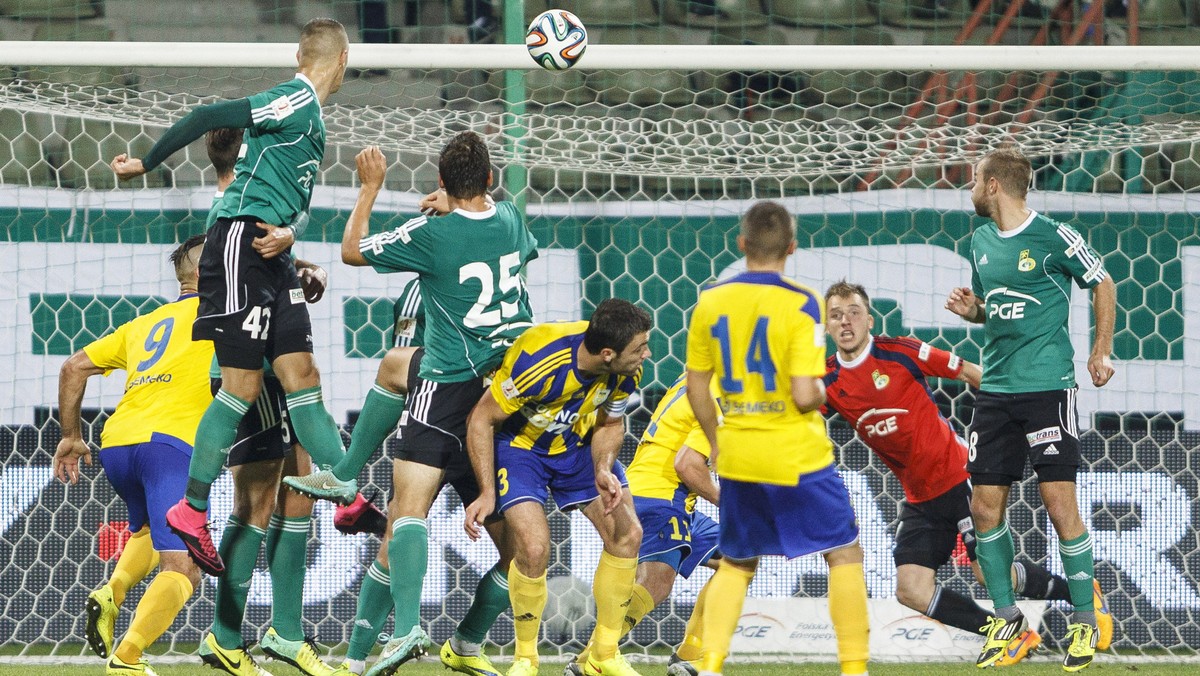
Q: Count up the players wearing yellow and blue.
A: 4